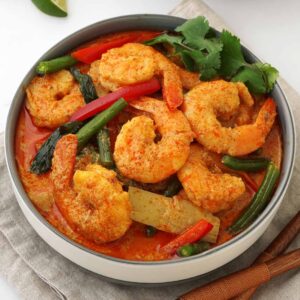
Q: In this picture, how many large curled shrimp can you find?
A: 6